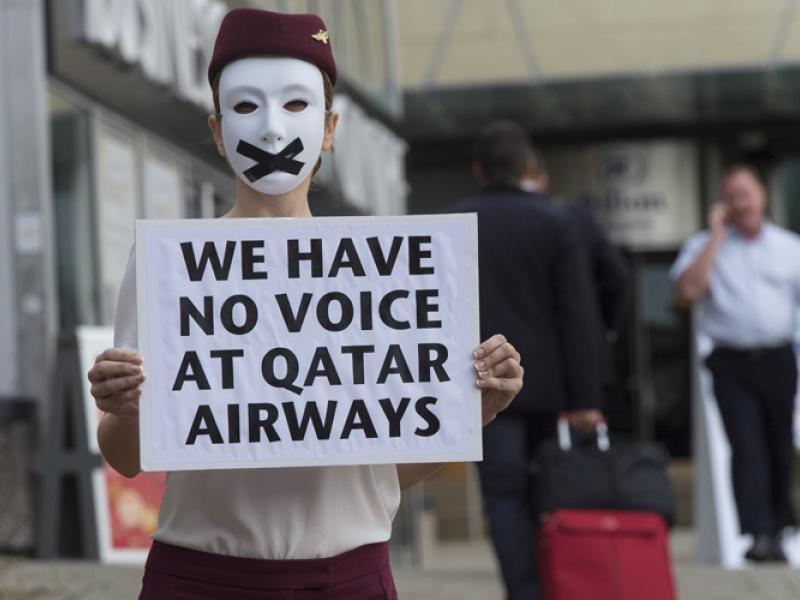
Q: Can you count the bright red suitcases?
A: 1